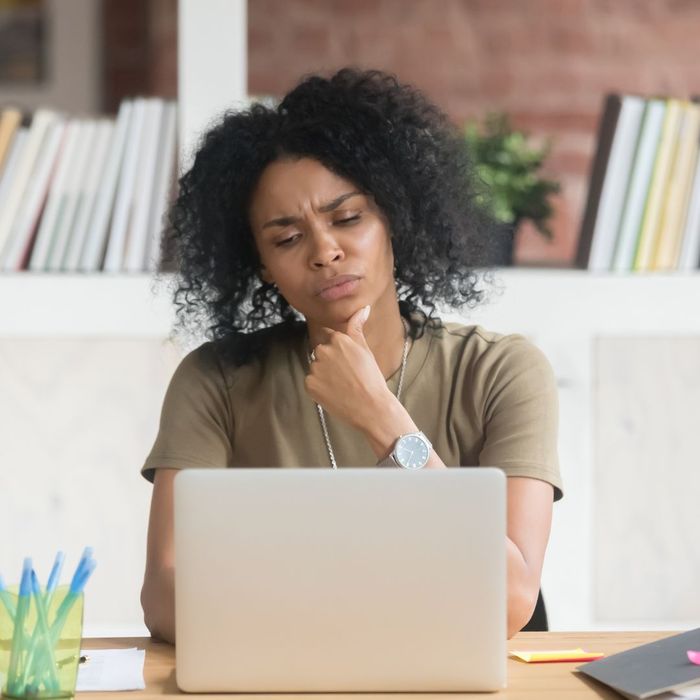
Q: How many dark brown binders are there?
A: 1